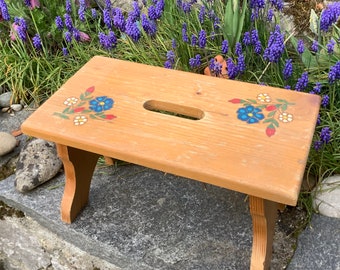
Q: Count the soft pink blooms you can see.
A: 3